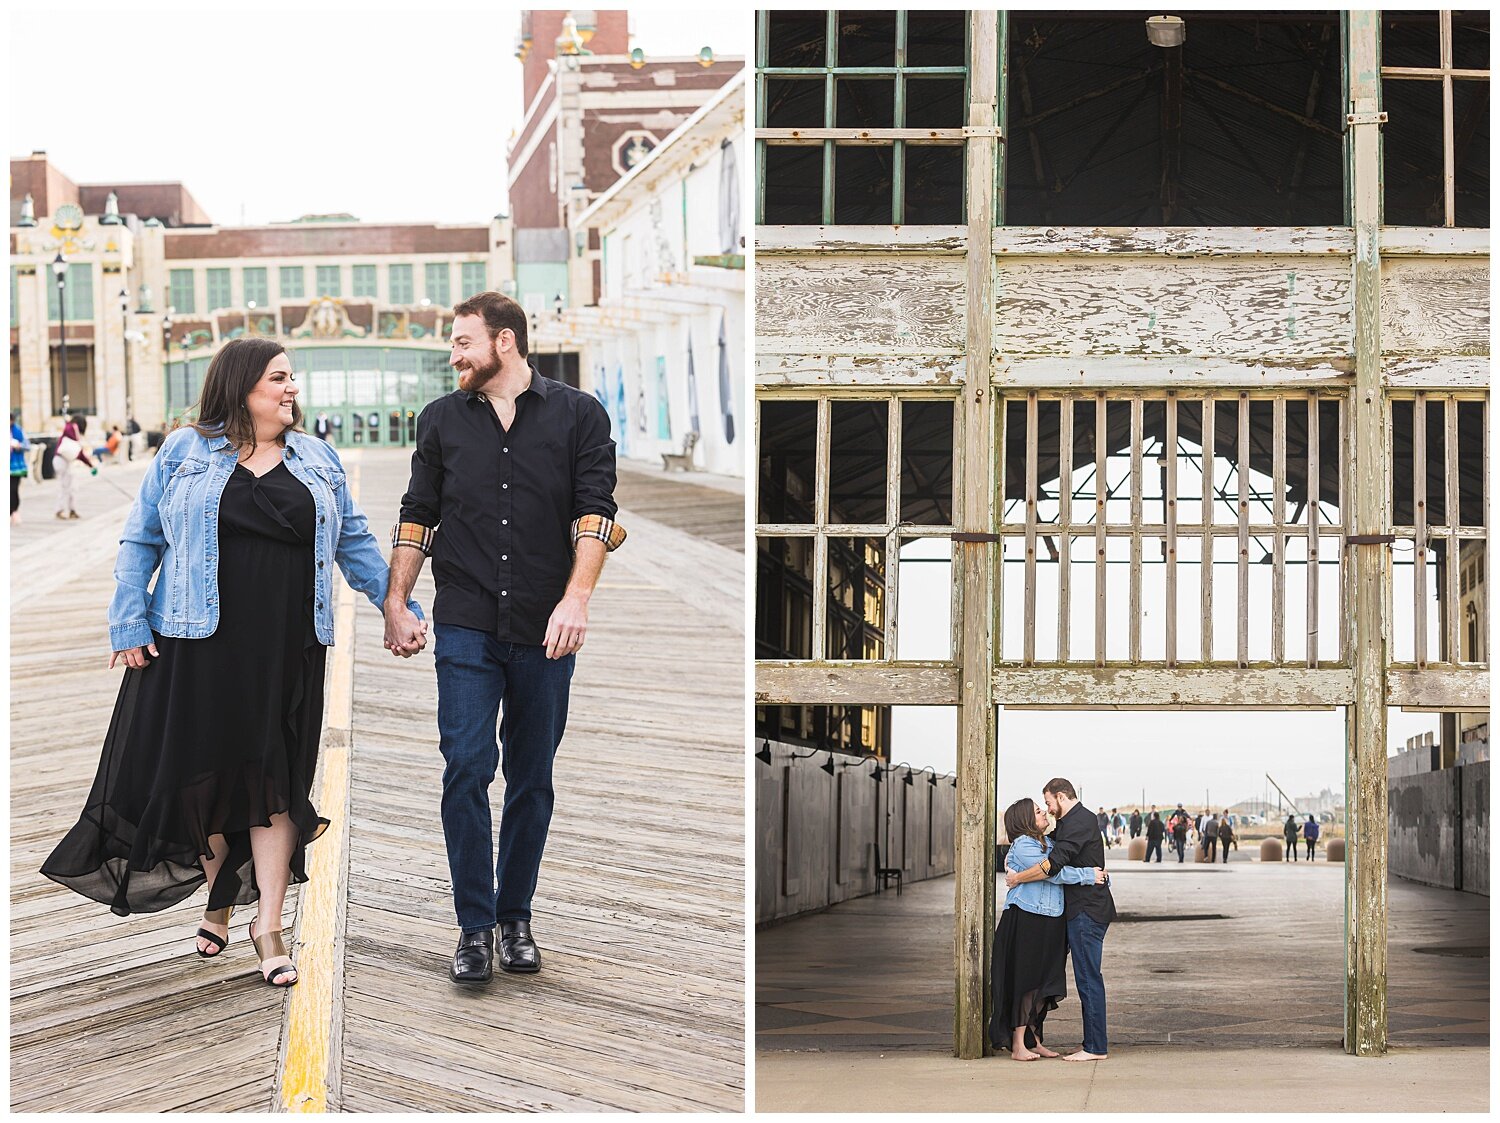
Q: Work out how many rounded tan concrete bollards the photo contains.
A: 4